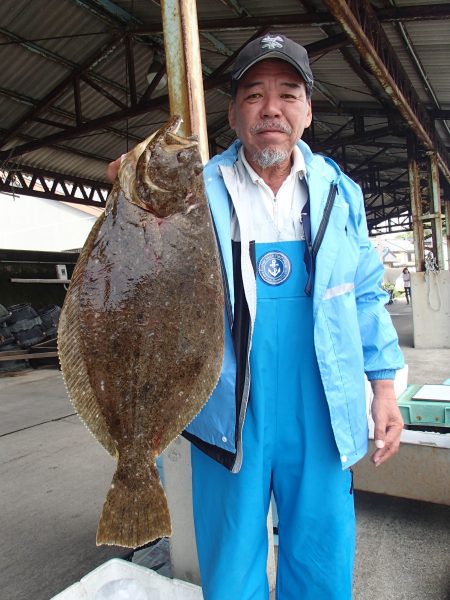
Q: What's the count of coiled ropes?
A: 1